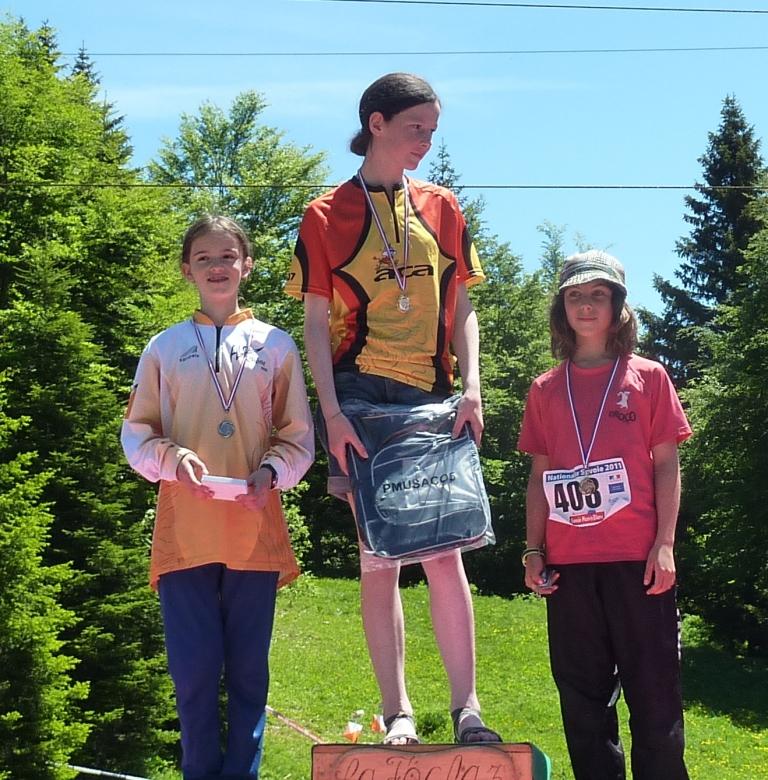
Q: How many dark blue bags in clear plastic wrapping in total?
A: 1